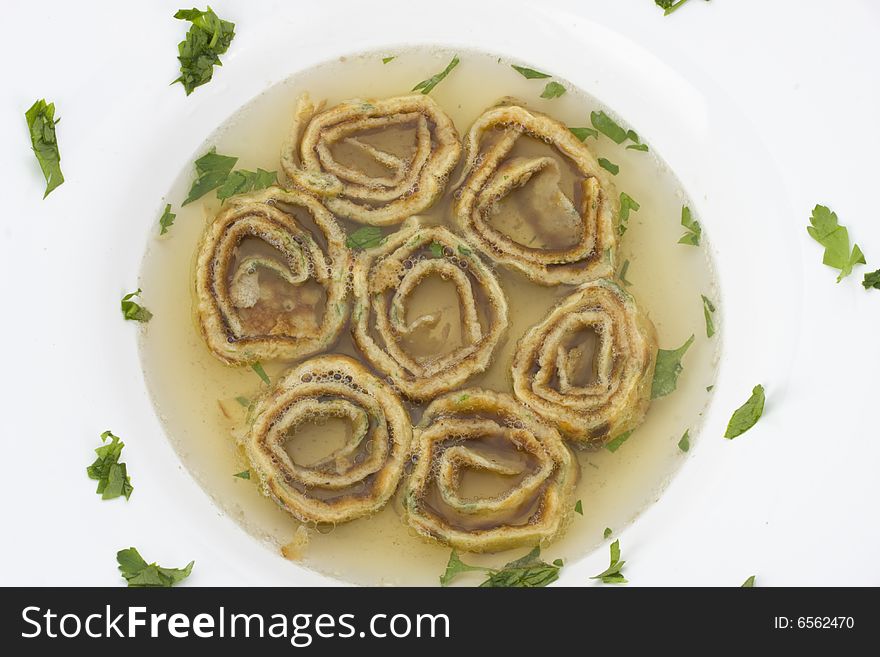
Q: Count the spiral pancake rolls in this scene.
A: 7